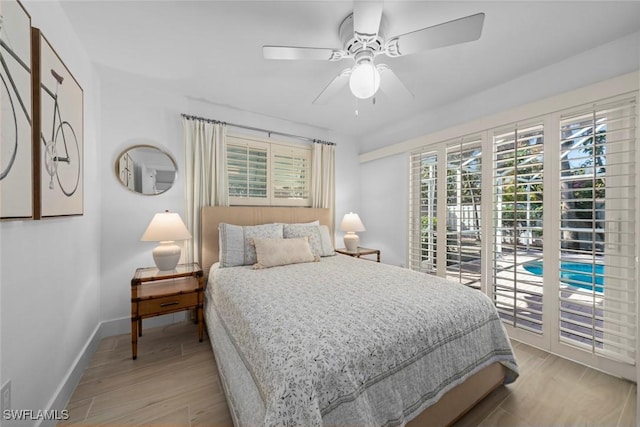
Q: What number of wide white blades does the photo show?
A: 5